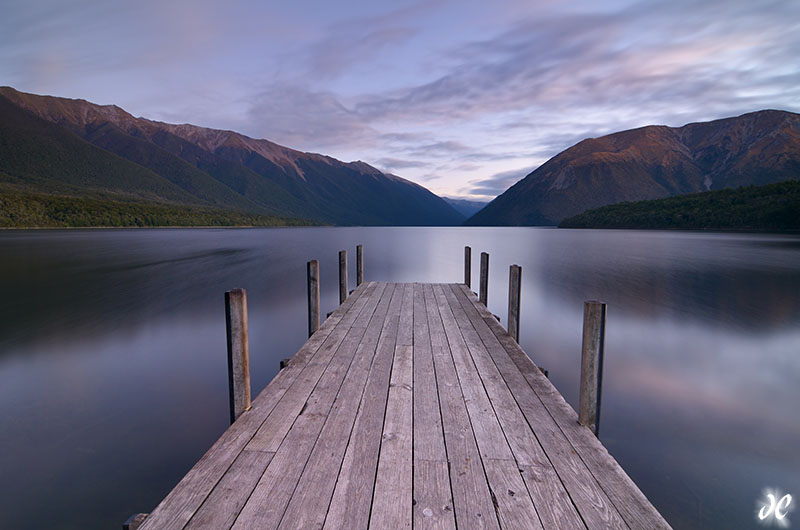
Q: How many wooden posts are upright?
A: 8